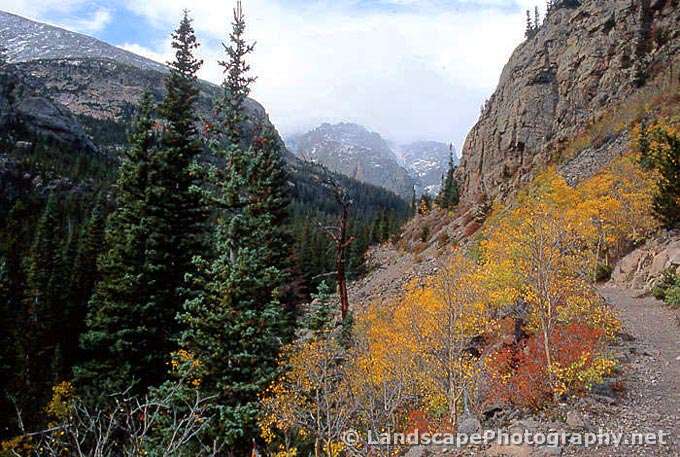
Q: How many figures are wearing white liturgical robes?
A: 0